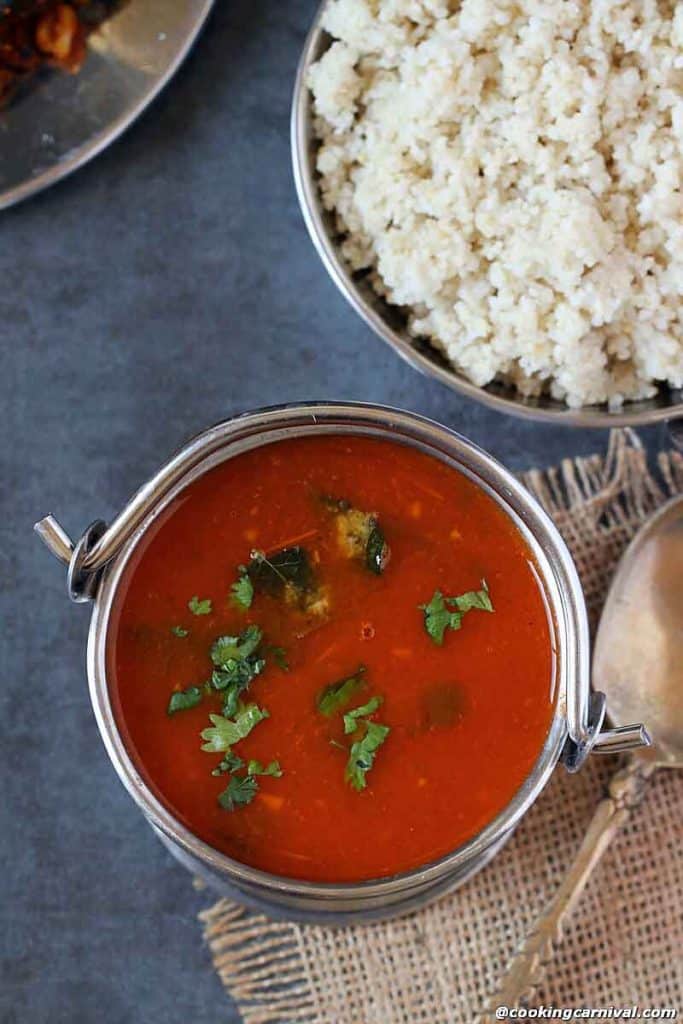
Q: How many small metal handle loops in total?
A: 2